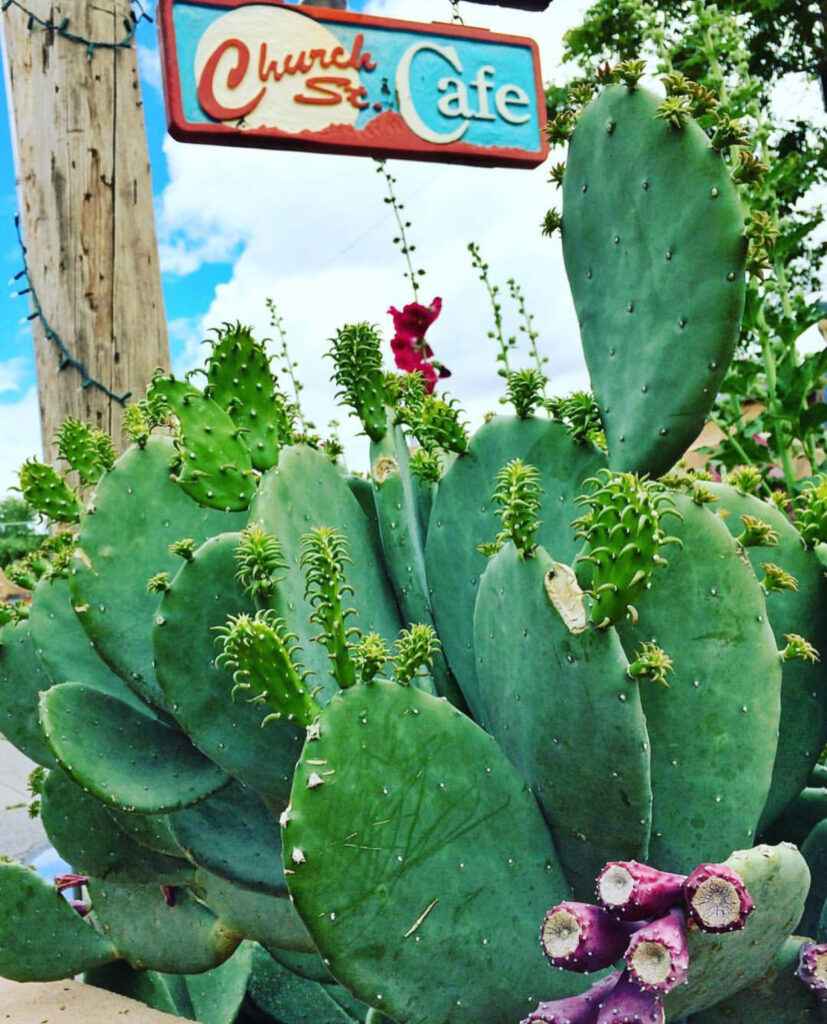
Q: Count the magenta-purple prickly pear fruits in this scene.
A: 7